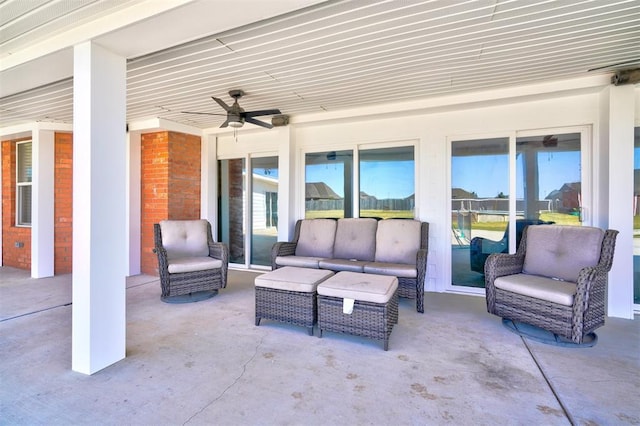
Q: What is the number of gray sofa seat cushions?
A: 3